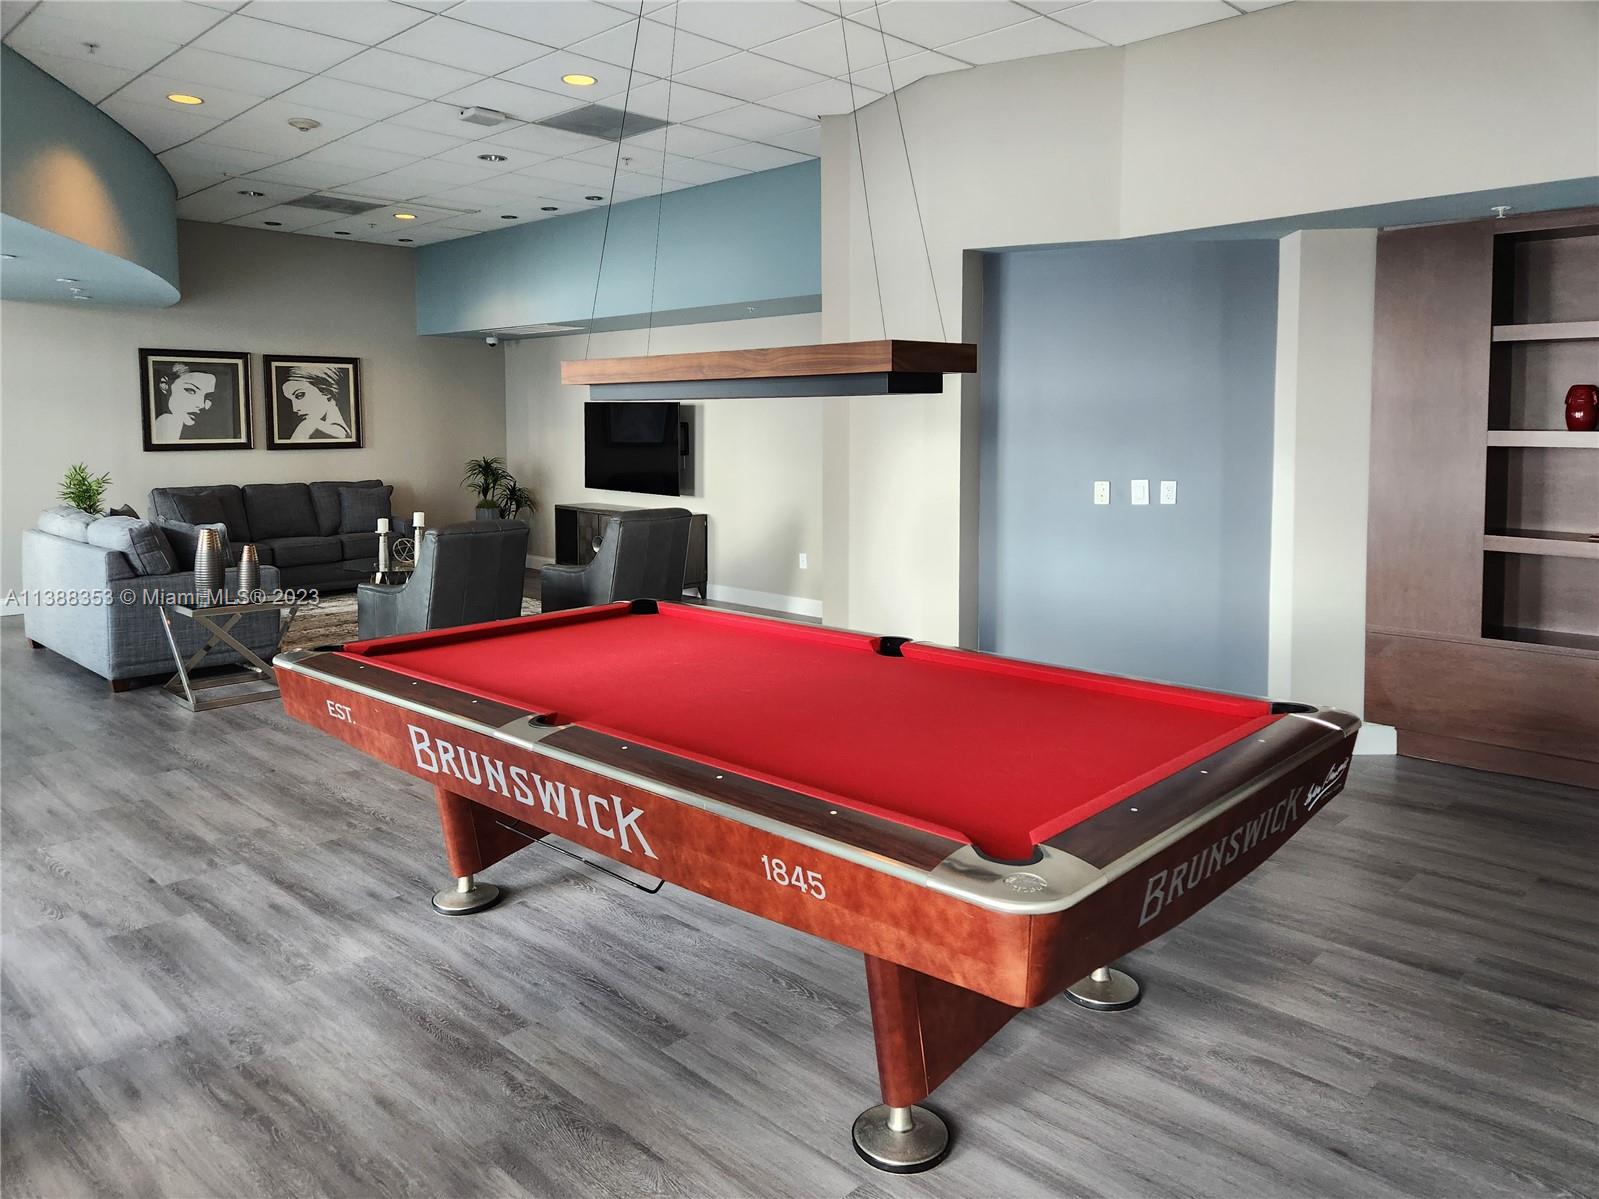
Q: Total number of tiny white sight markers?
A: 9